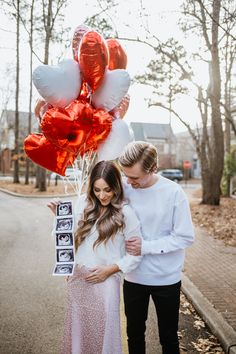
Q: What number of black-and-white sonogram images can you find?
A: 5